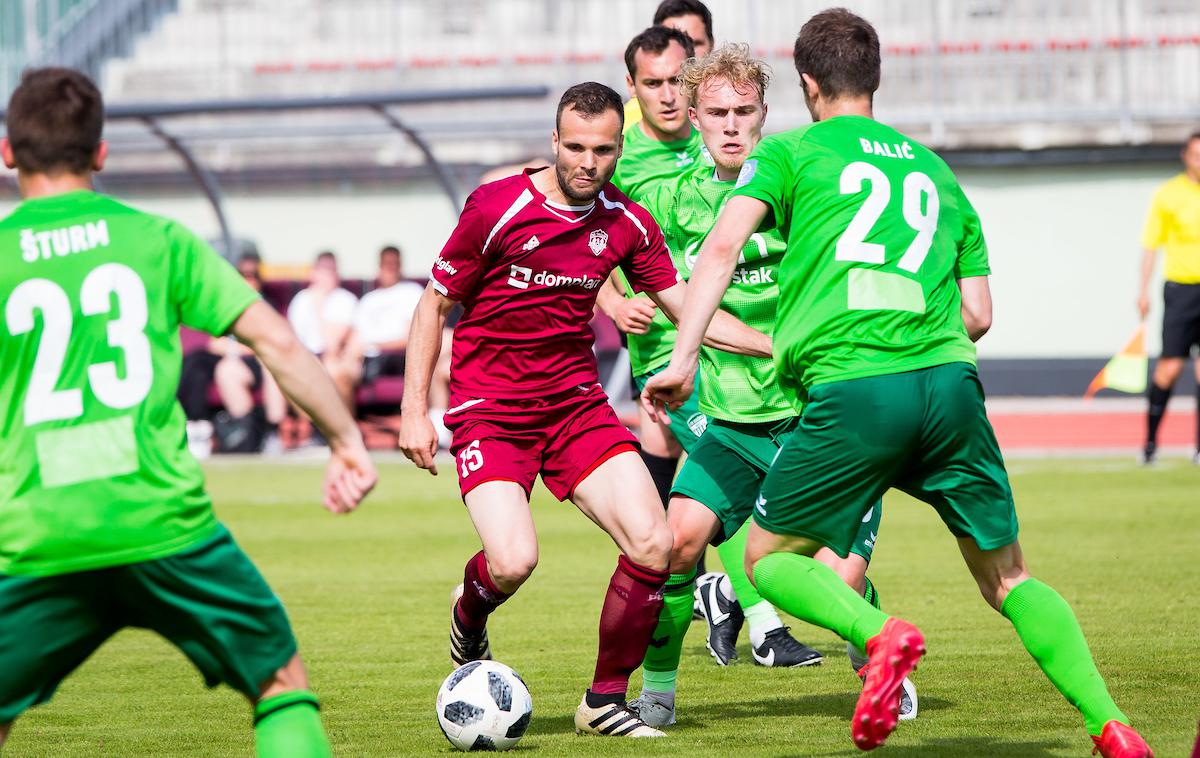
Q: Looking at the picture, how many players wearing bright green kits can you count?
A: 4